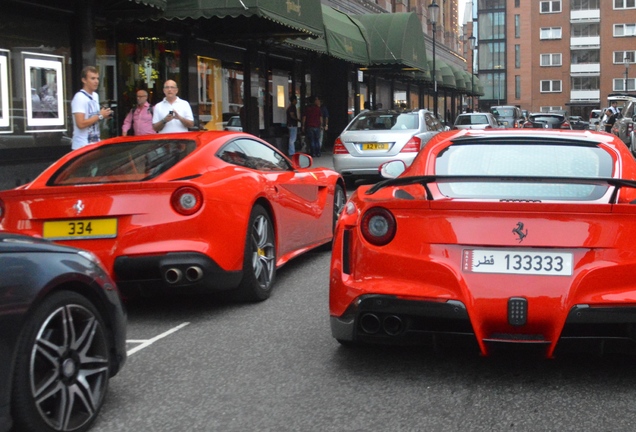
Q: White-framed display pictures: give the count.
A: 2